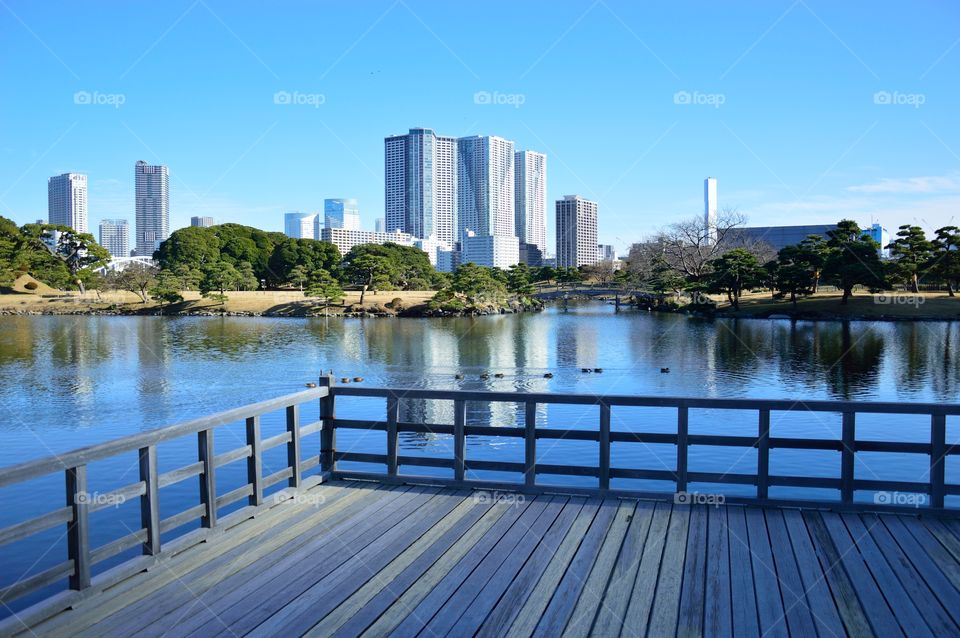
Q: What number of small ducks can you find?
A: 10